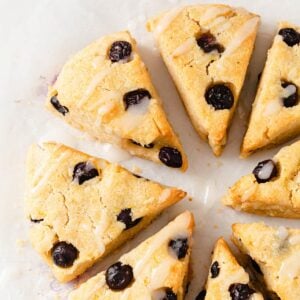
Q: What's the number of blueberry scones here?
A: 8